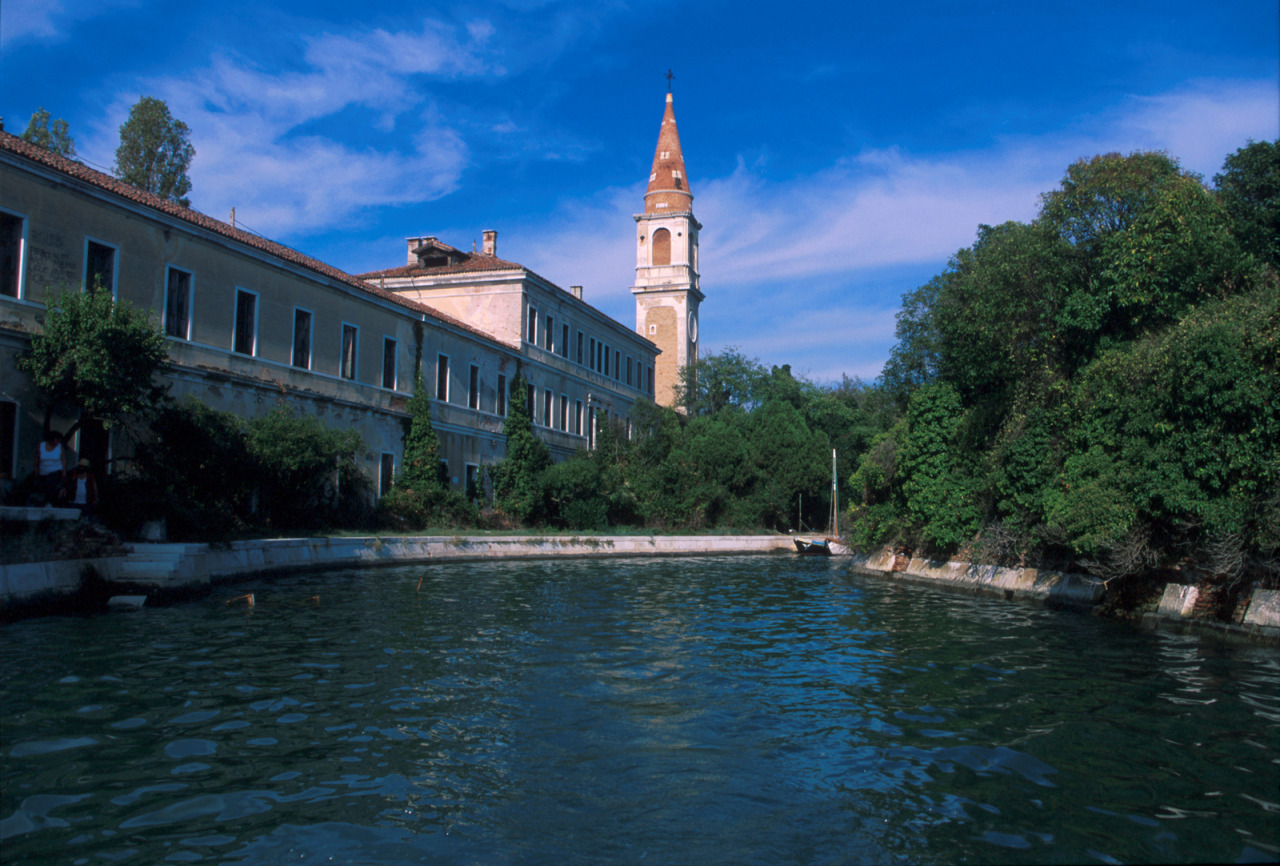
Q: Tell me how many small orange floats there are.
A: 3